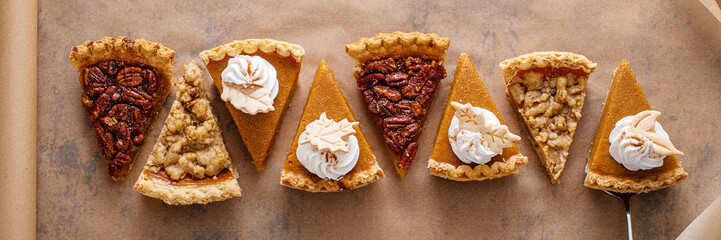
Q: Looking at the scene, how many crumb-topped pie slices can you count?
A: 2